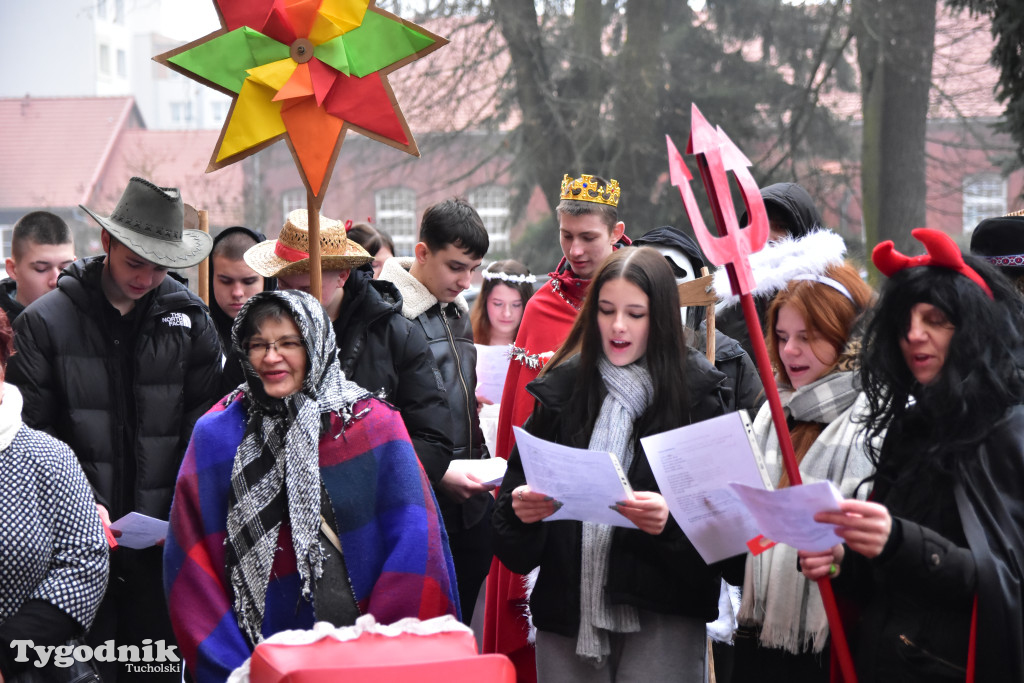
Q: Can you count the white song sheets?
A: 6